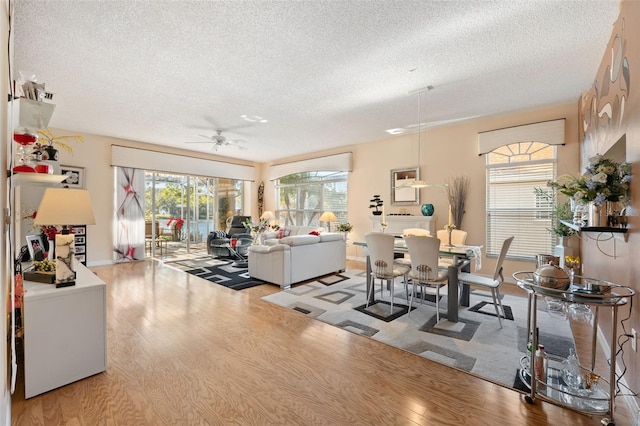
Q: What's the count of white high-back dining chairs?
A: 5